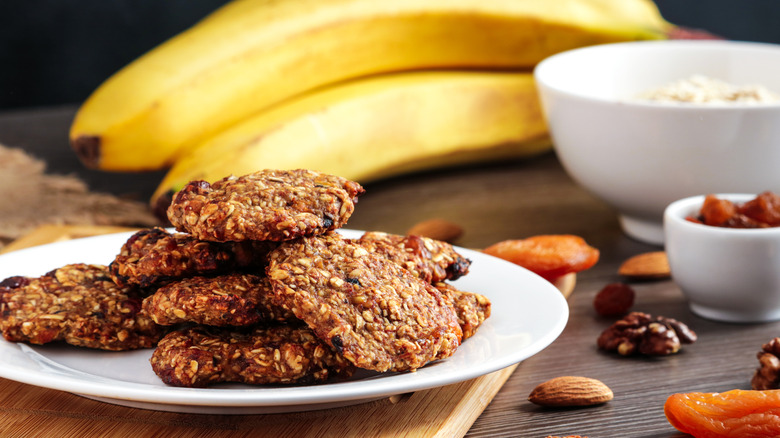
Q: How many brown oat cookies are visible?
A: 8